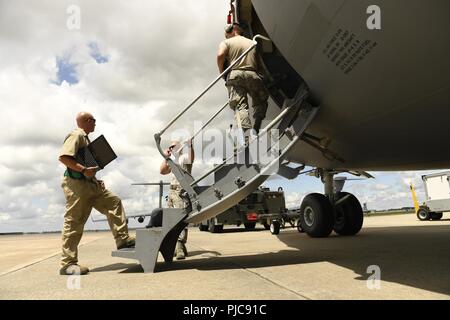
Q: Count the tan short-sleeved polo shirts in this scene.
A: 1